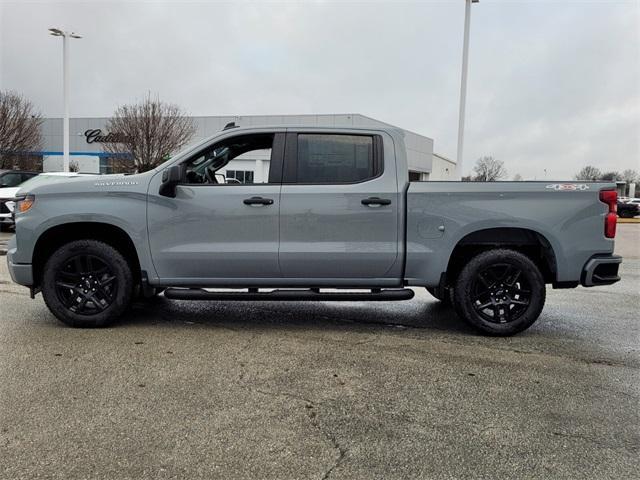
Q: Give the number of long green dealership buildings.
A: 0